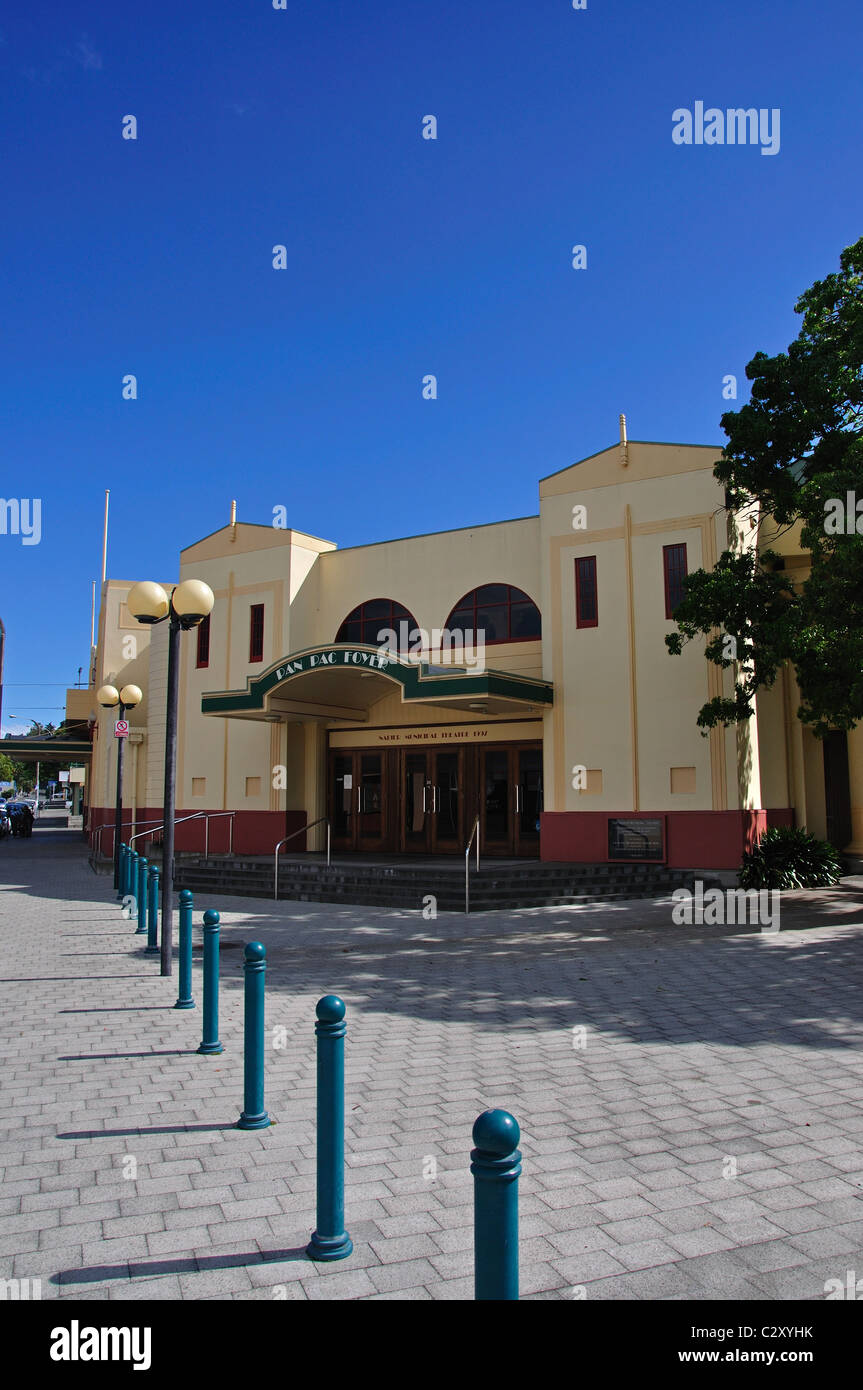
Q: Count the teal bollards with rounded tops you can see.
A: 10